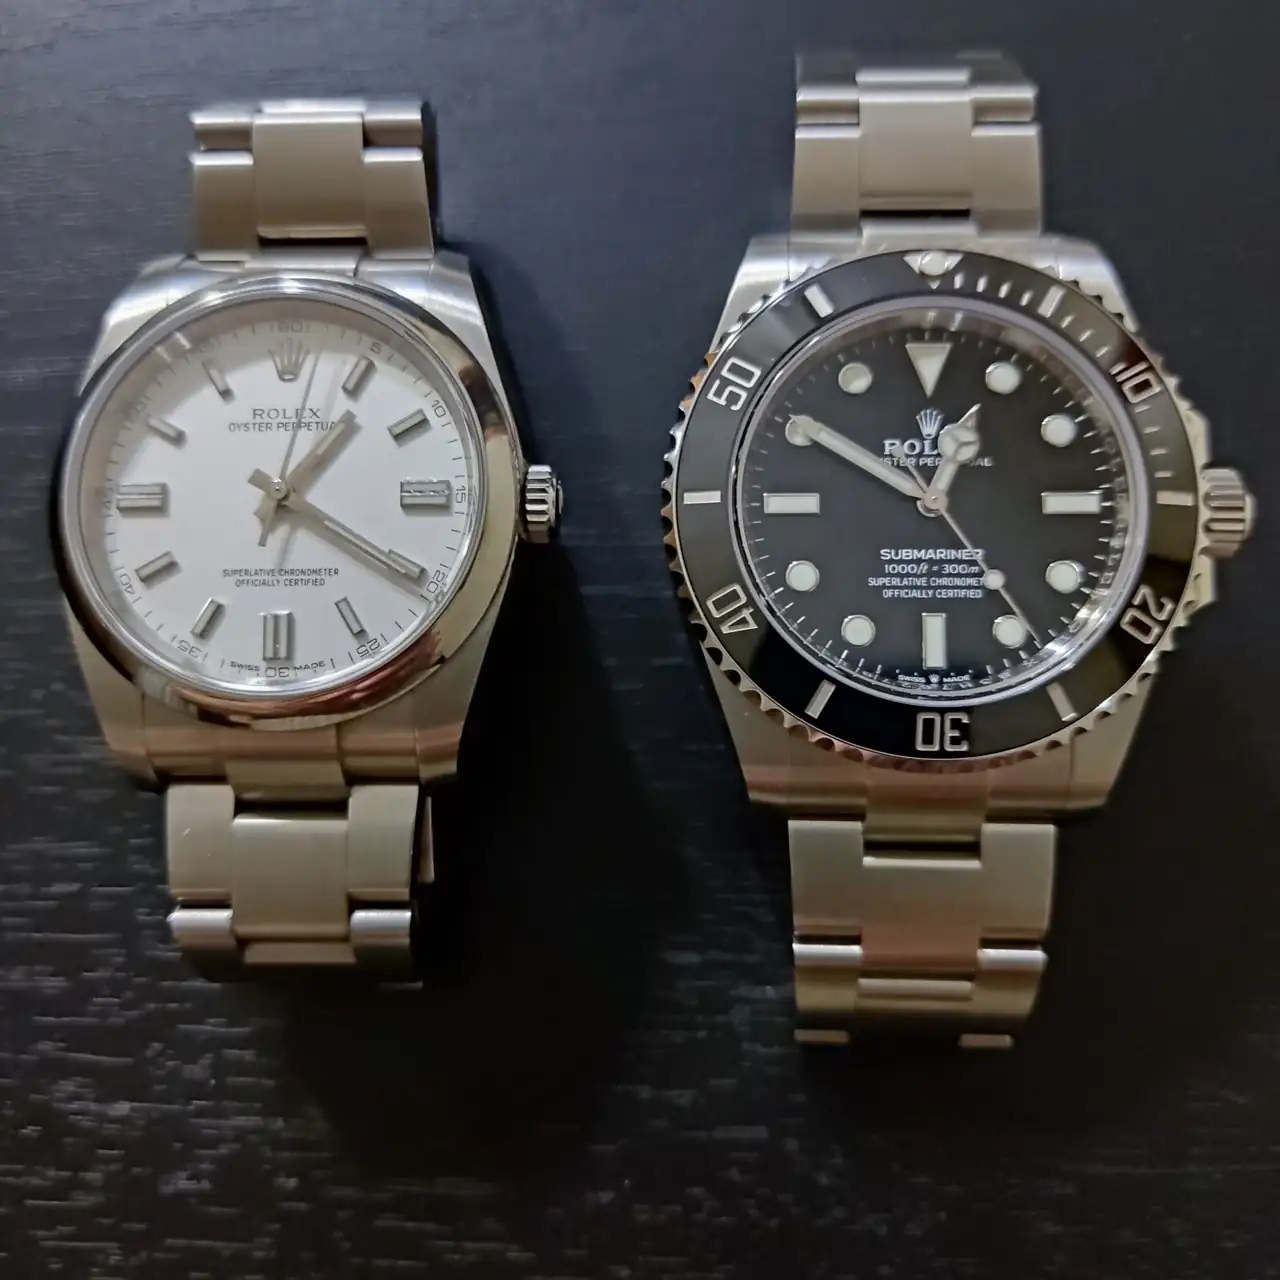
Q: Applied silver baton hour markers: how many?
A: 11